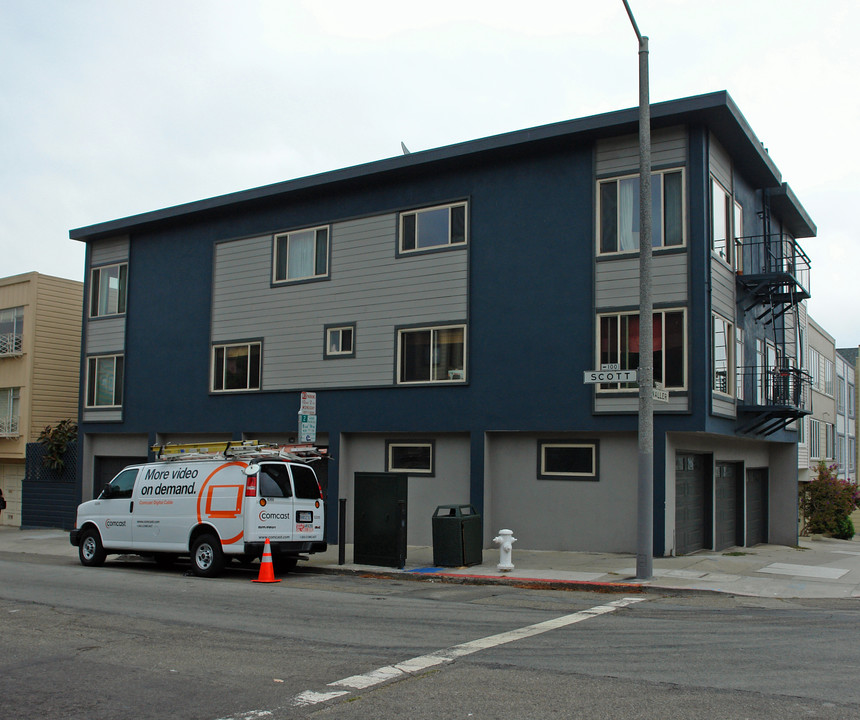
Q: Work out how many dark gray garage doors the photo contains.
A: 3